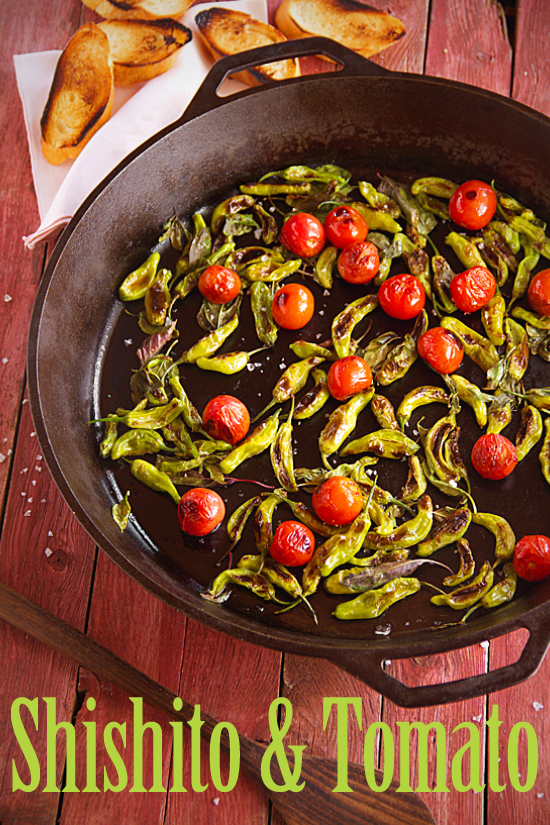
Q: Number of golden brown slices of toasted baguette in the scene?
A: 5